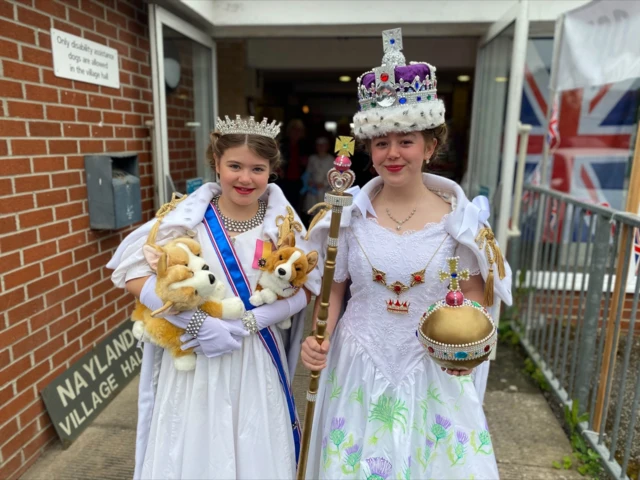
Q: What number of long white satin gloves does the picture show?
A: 2